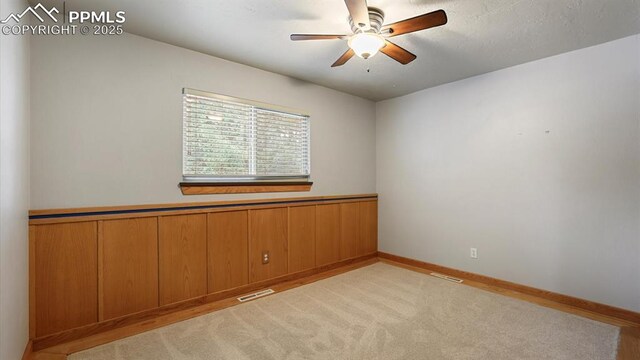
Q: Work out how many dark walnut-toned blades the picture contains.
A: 4